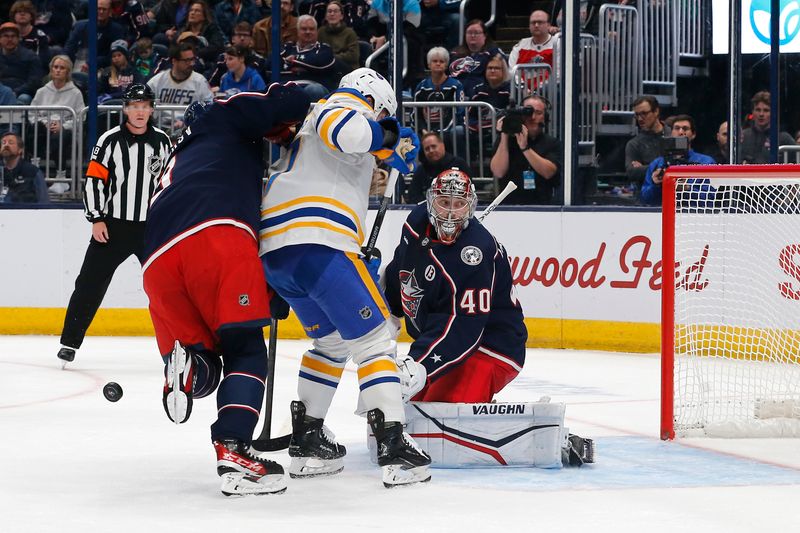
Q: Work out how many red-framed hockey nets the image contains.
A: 1